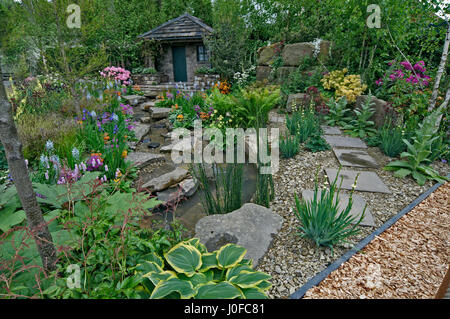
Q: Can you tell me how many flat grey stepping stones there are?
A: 5